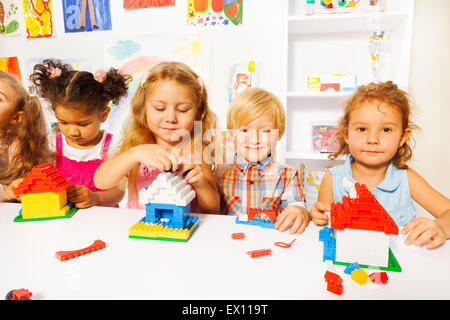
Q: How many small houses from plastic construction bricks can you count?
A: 3